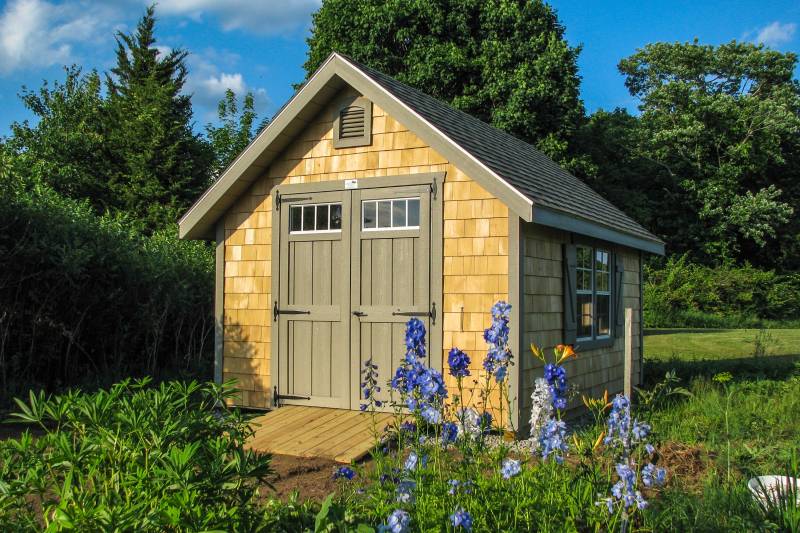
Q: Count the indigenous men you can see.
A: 0